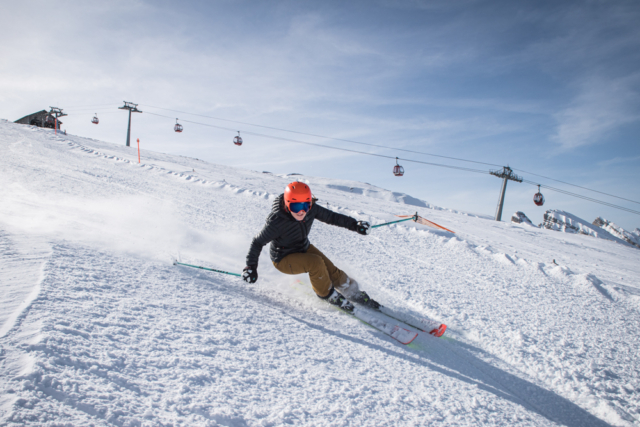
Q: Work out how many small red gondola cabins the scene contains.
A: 5